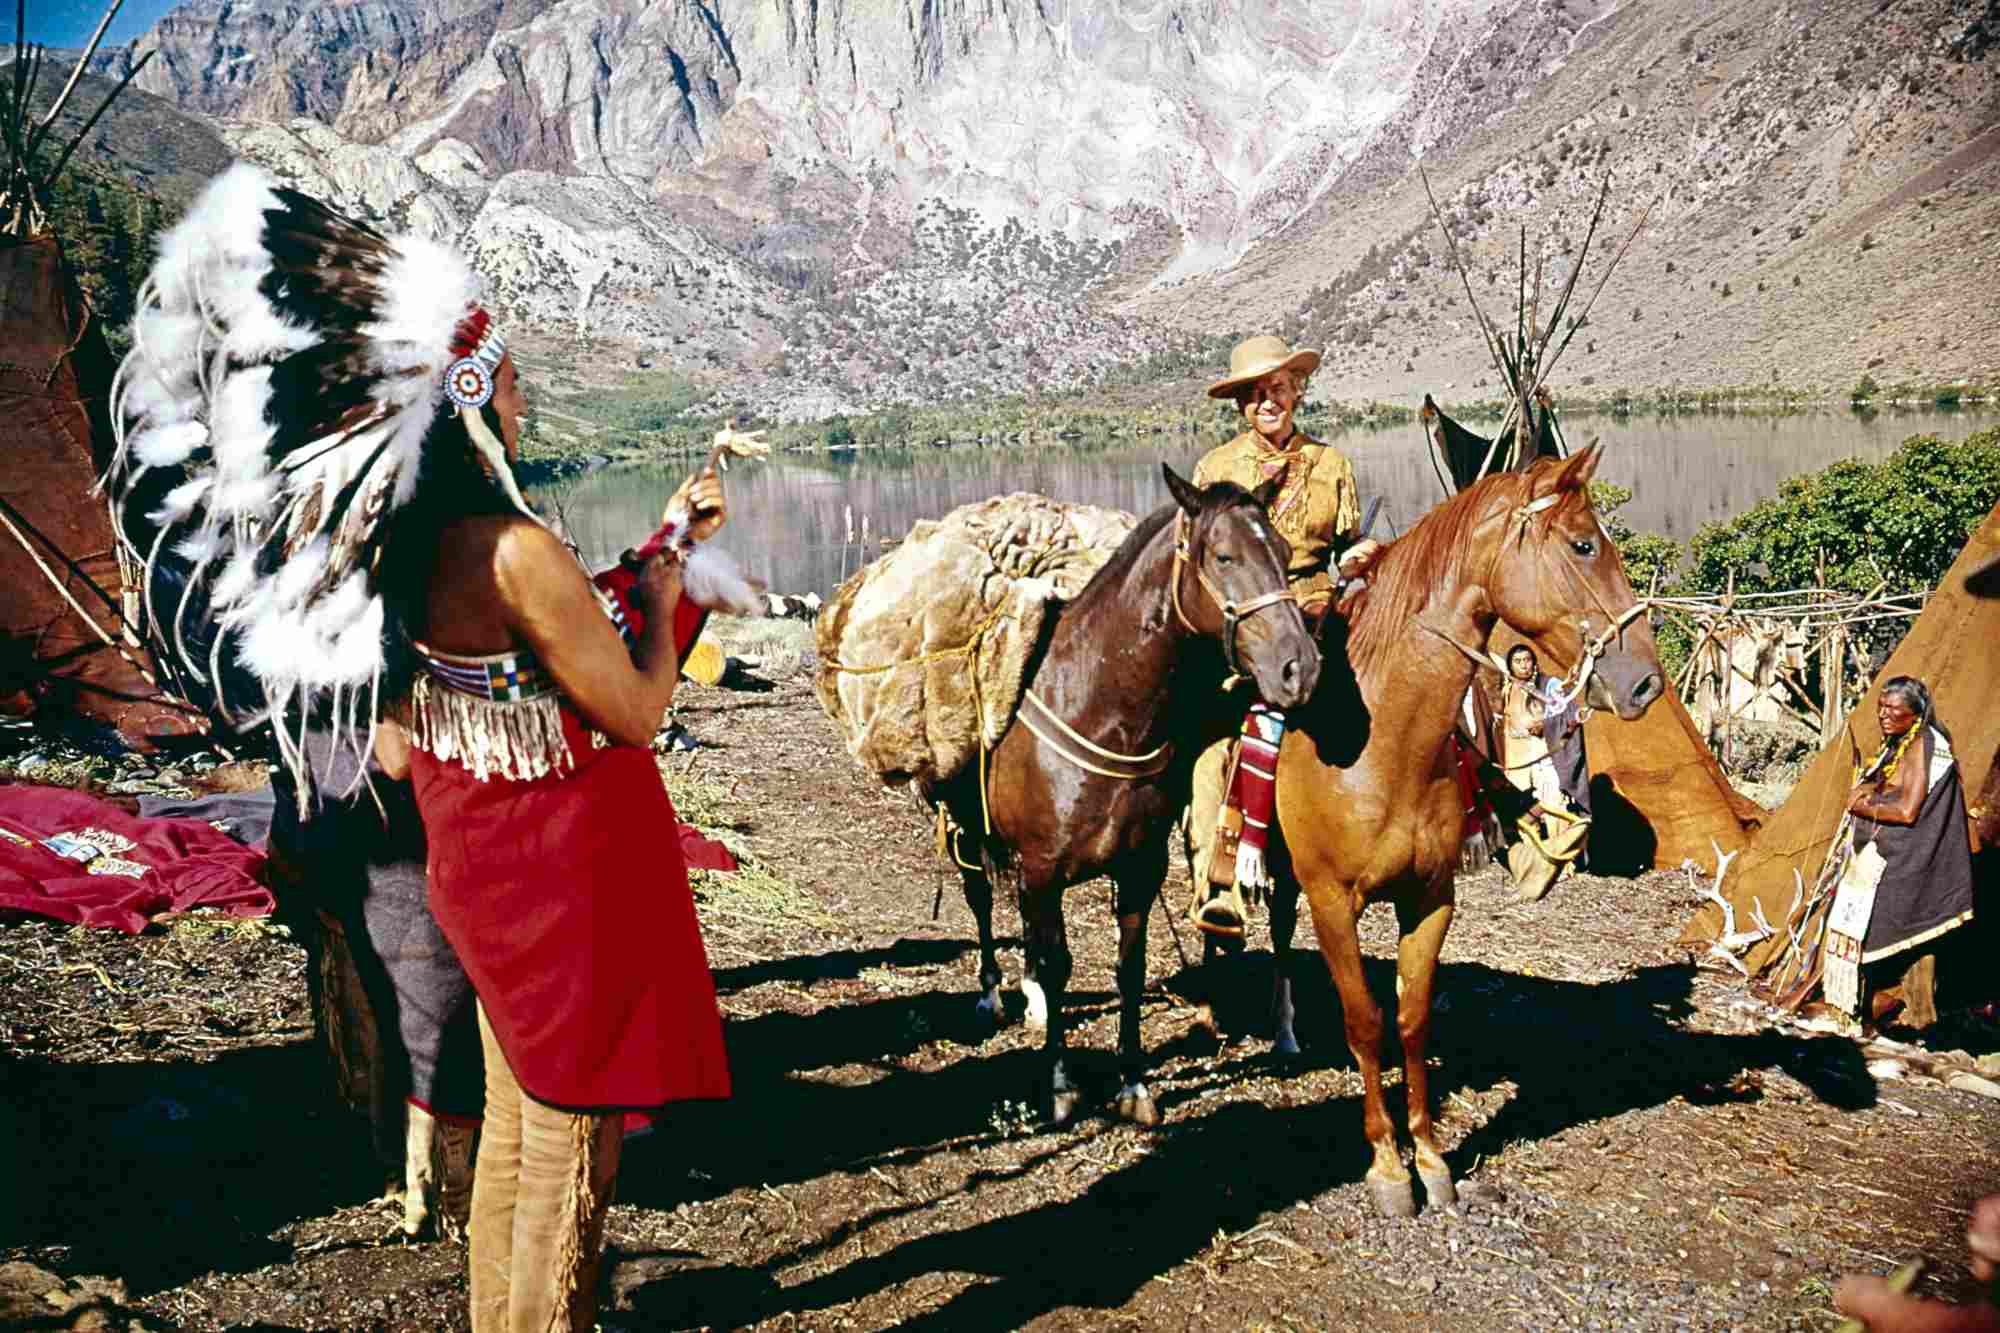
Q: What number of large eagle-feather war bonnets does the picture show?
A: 1